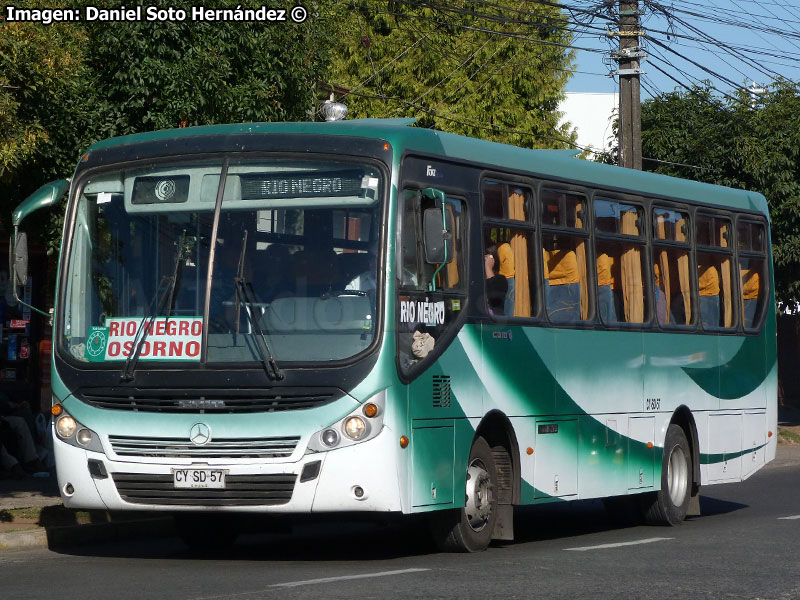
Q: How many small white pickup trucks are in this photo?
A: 0